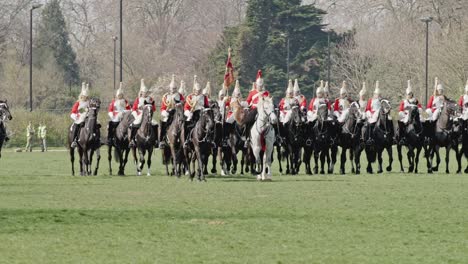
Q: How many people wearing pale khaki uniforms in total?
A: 2